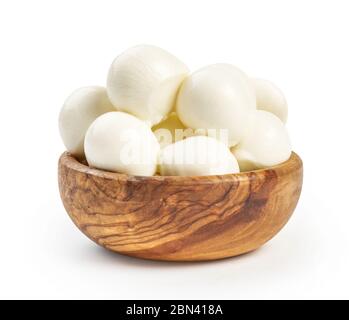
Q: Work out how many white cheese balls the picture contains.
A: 7